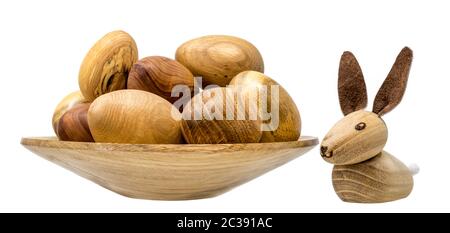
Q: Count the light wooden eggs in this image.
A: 5